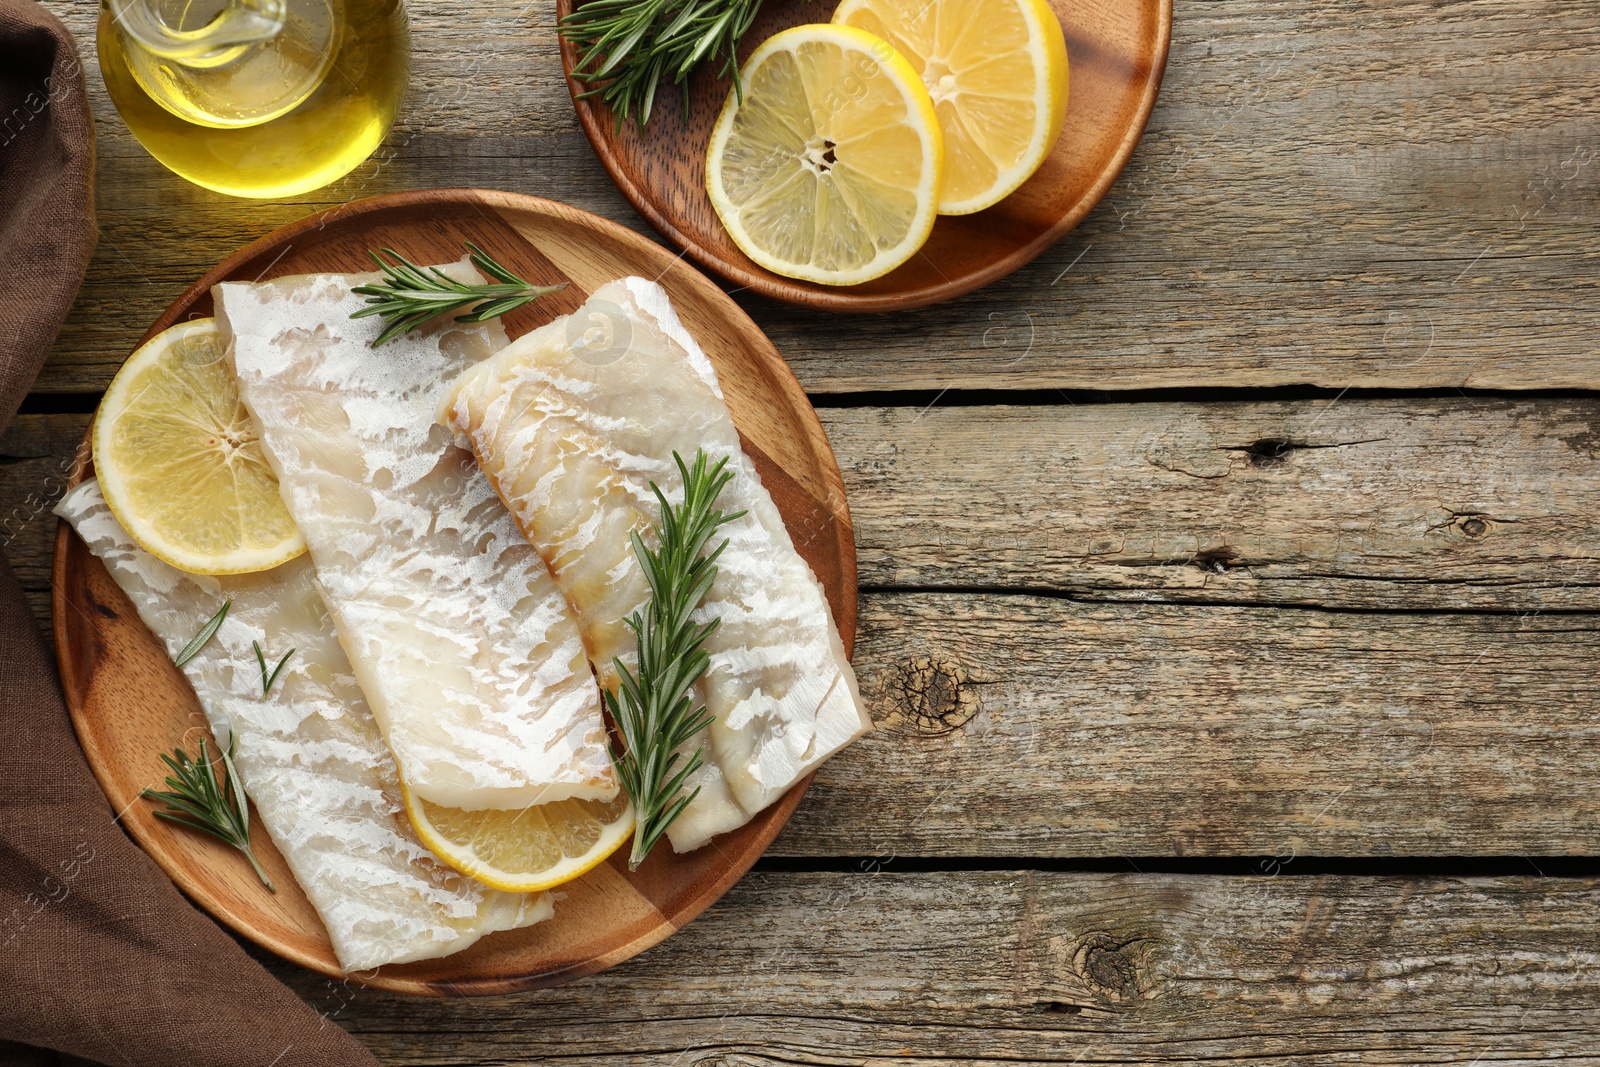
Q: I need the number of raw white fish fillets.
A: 3